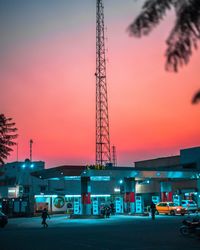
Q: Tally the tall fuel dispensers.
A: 6